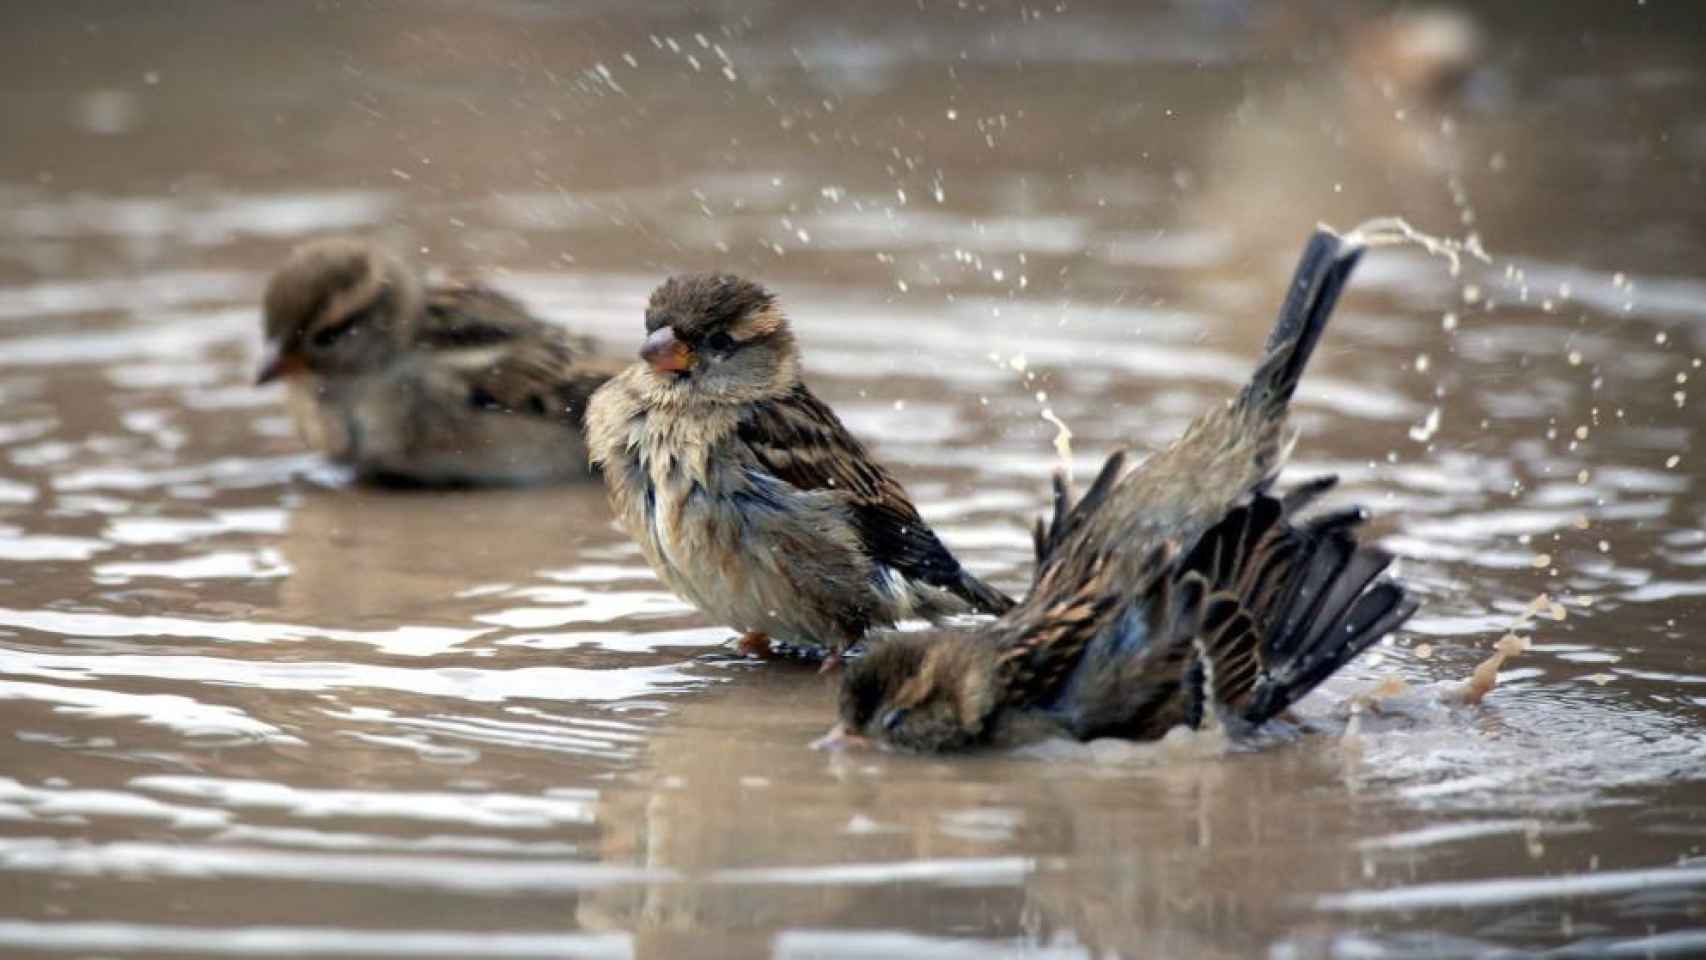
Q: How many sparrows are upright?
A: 2